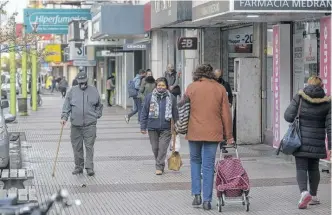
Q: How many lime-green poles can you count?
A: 3